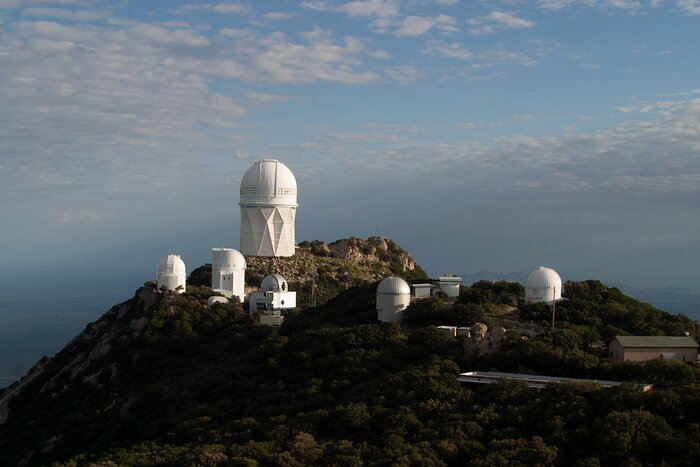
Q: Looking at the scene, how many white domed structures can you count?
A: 6